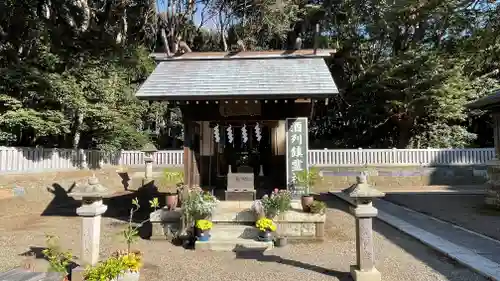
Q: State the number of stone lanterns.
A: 3